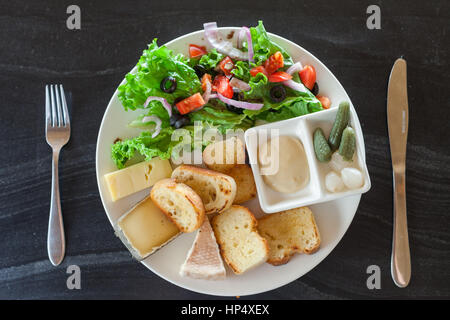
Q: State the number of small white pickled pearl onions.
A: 2